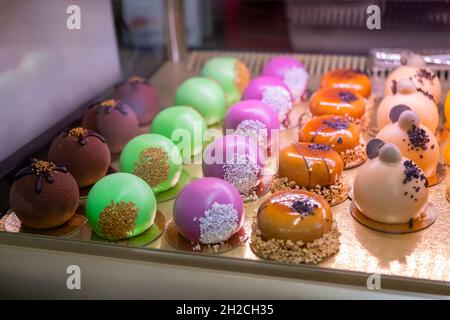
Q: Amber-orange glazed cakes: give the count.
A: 5